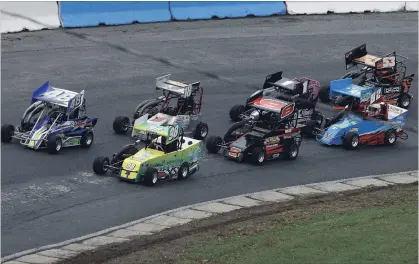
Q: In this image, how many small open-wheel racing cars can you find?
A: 7